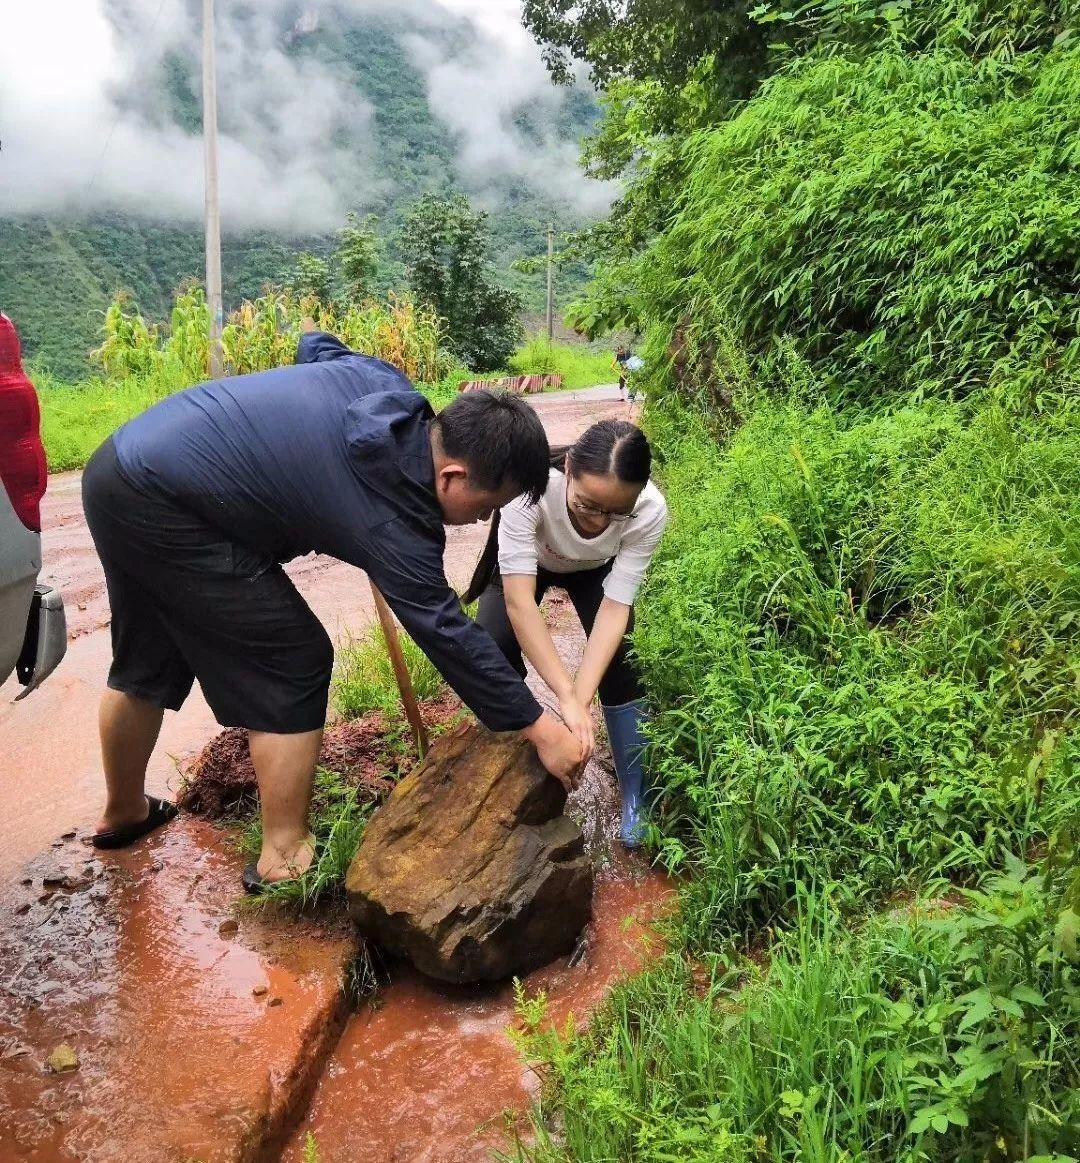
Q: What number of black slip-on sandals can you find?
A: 2